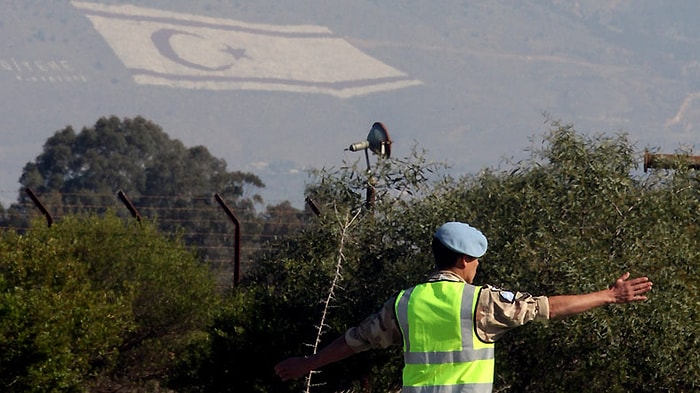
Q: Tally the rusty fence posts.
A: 4